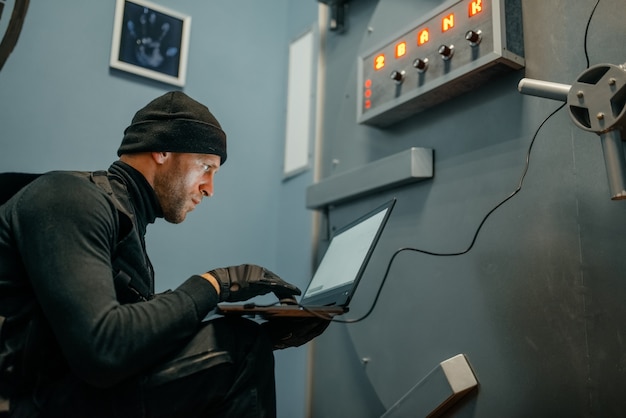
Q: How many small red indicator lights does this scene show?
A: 3